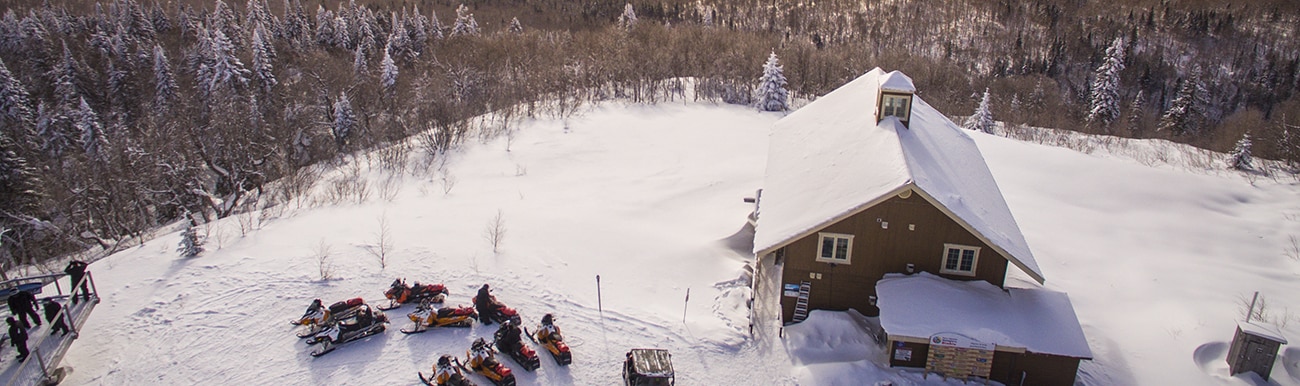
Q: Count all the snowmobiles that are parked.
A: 9